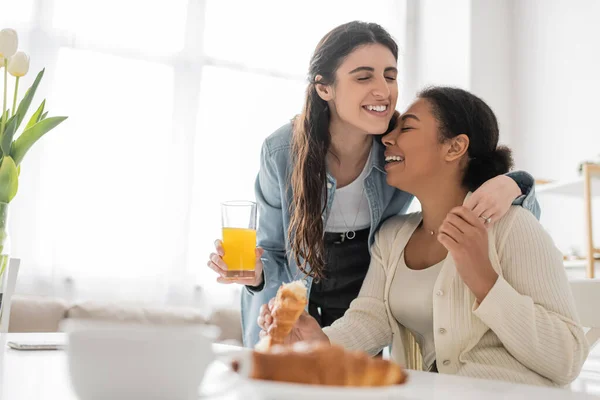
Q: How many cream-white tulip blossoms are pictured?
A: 2